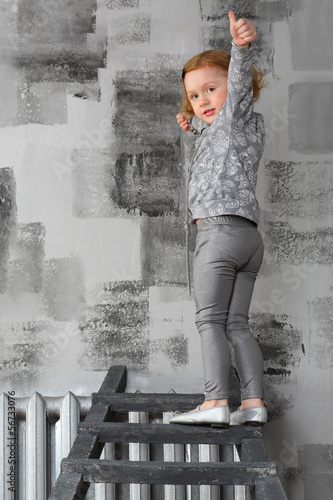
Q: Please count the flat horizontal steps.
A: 3